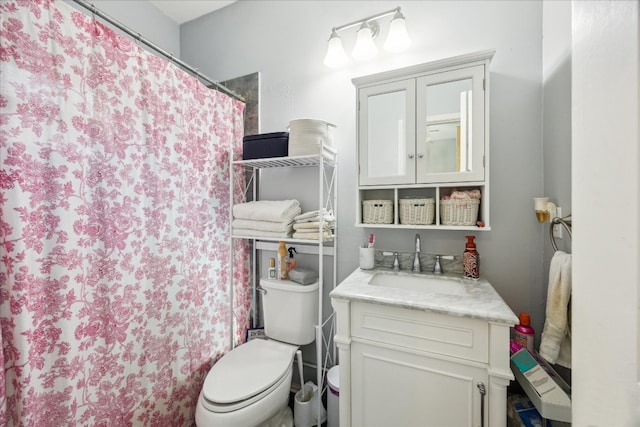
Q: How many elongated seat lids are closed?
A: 1